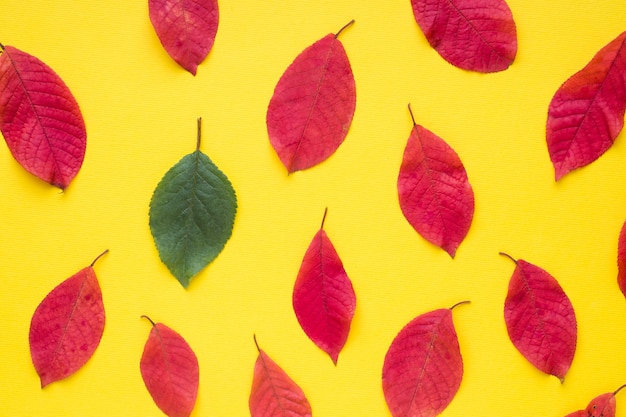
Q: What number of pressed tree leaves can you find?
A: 15